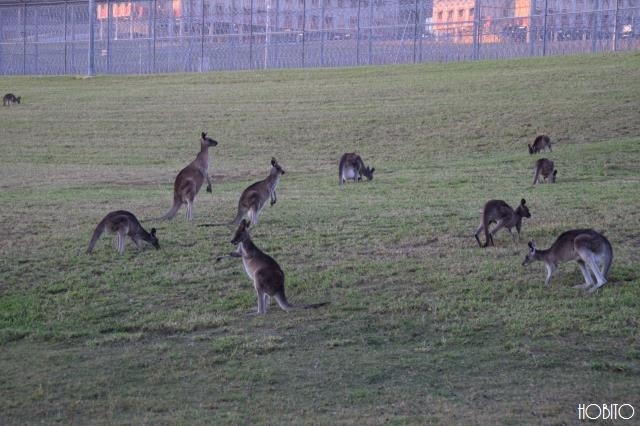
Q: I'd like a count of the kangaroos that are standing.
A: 3